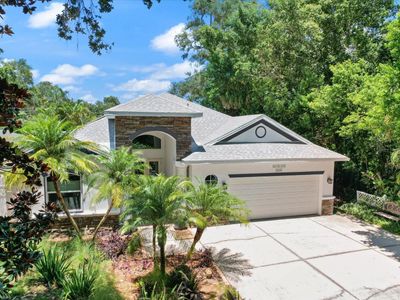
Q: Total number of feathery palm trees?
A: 4